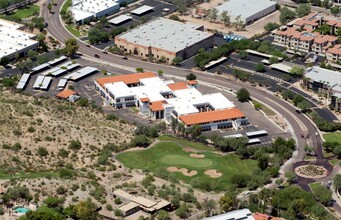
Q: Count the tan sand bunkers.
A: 3